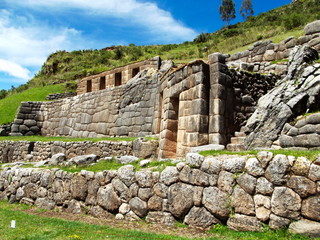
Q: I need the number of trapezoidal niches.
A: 5